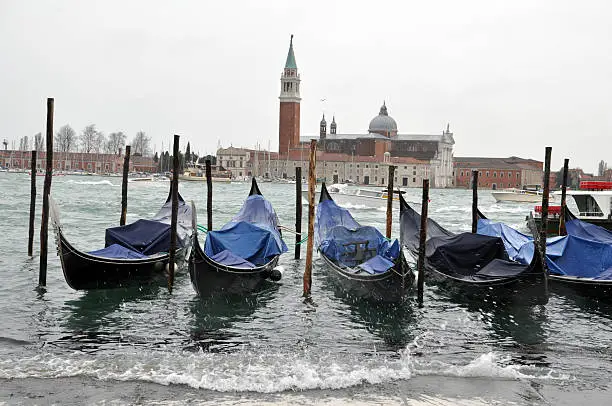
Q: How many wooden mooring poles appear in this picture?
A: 12